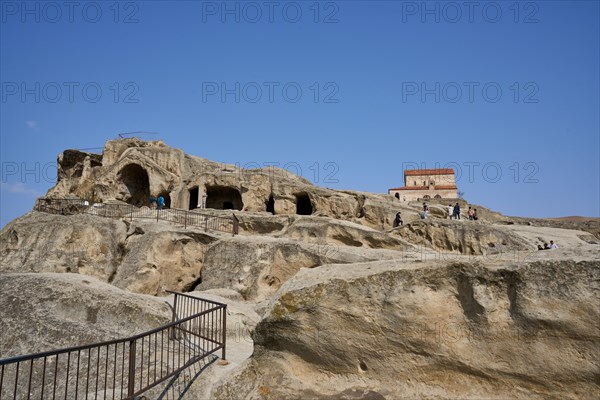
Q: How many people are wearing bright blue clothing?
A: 2